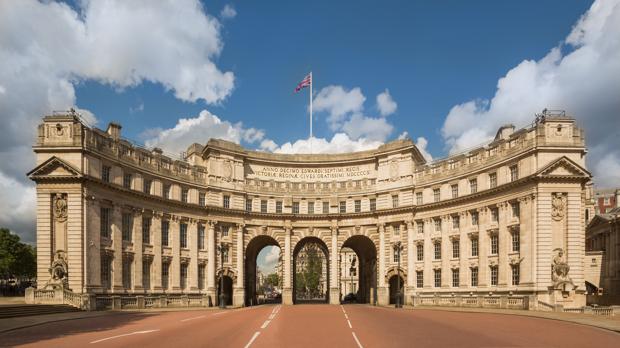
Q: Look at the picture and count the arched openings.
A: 5